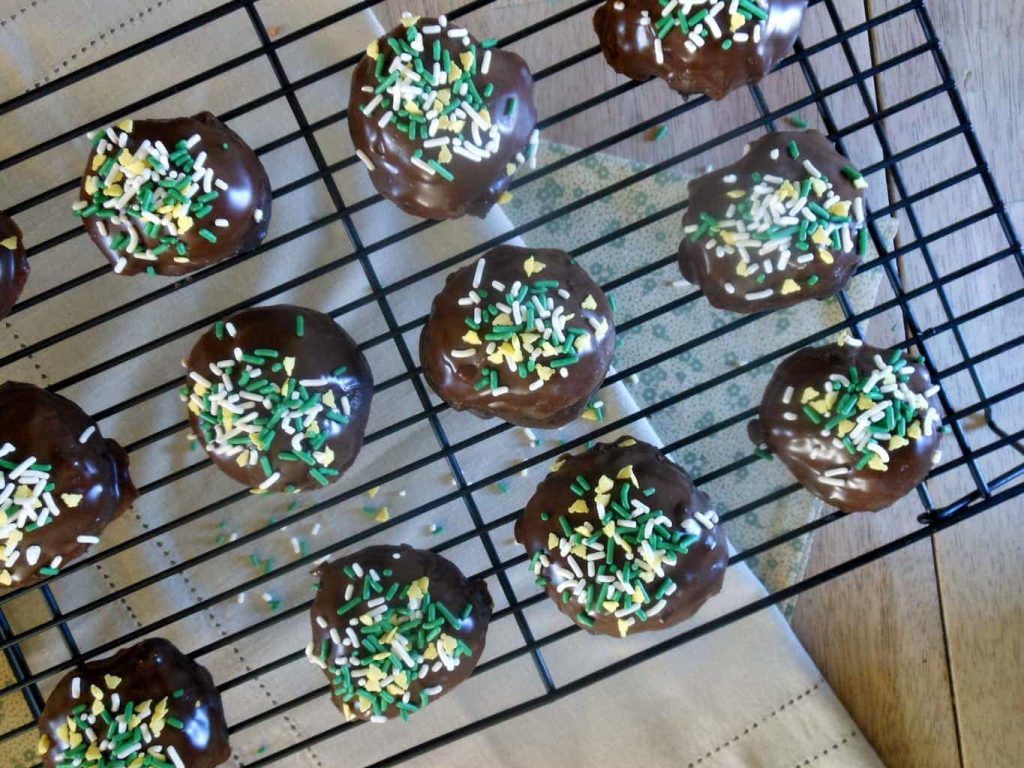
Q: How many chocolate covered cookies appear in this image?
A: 12